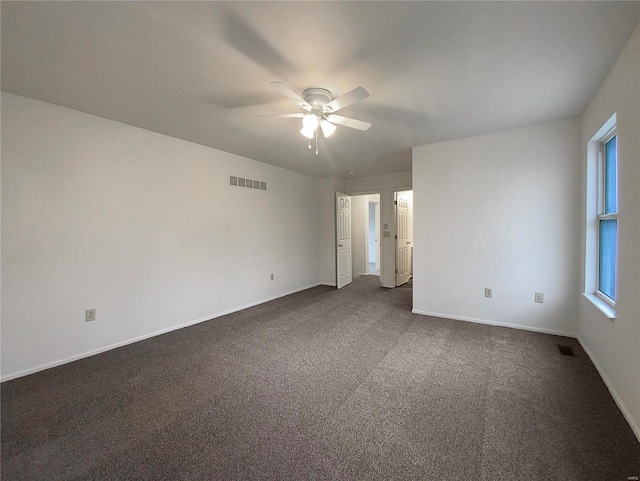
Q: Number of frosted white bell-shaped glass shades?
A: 3